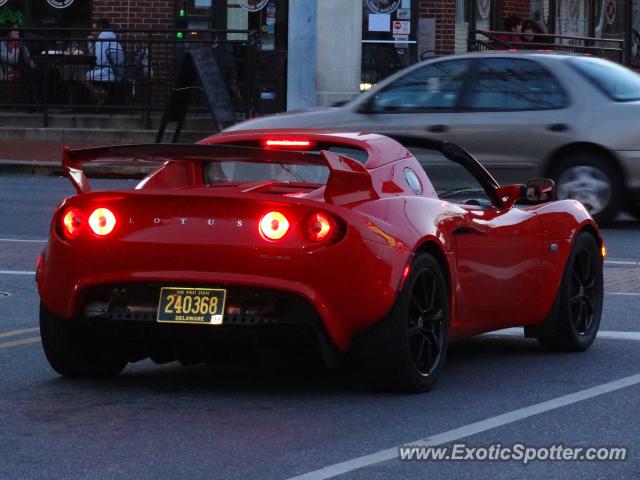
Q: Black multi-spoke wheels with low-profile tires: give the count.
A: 2